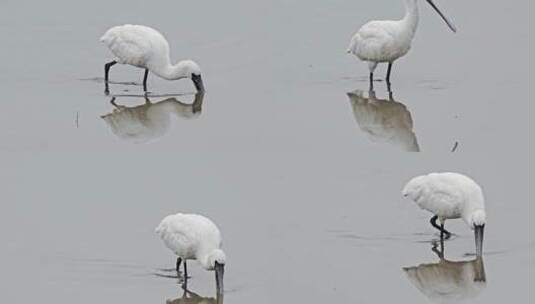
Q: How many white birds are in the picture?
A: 4